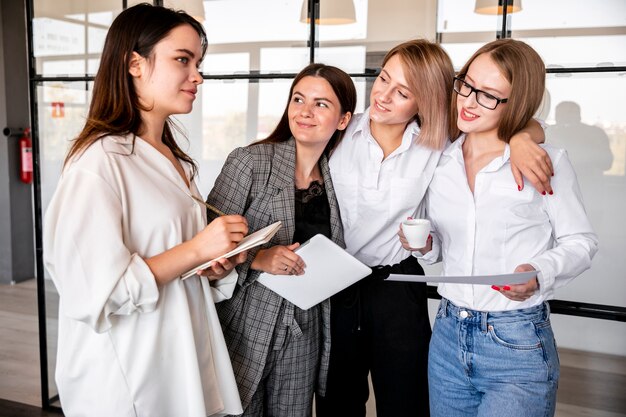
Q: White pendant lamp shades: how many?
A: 3